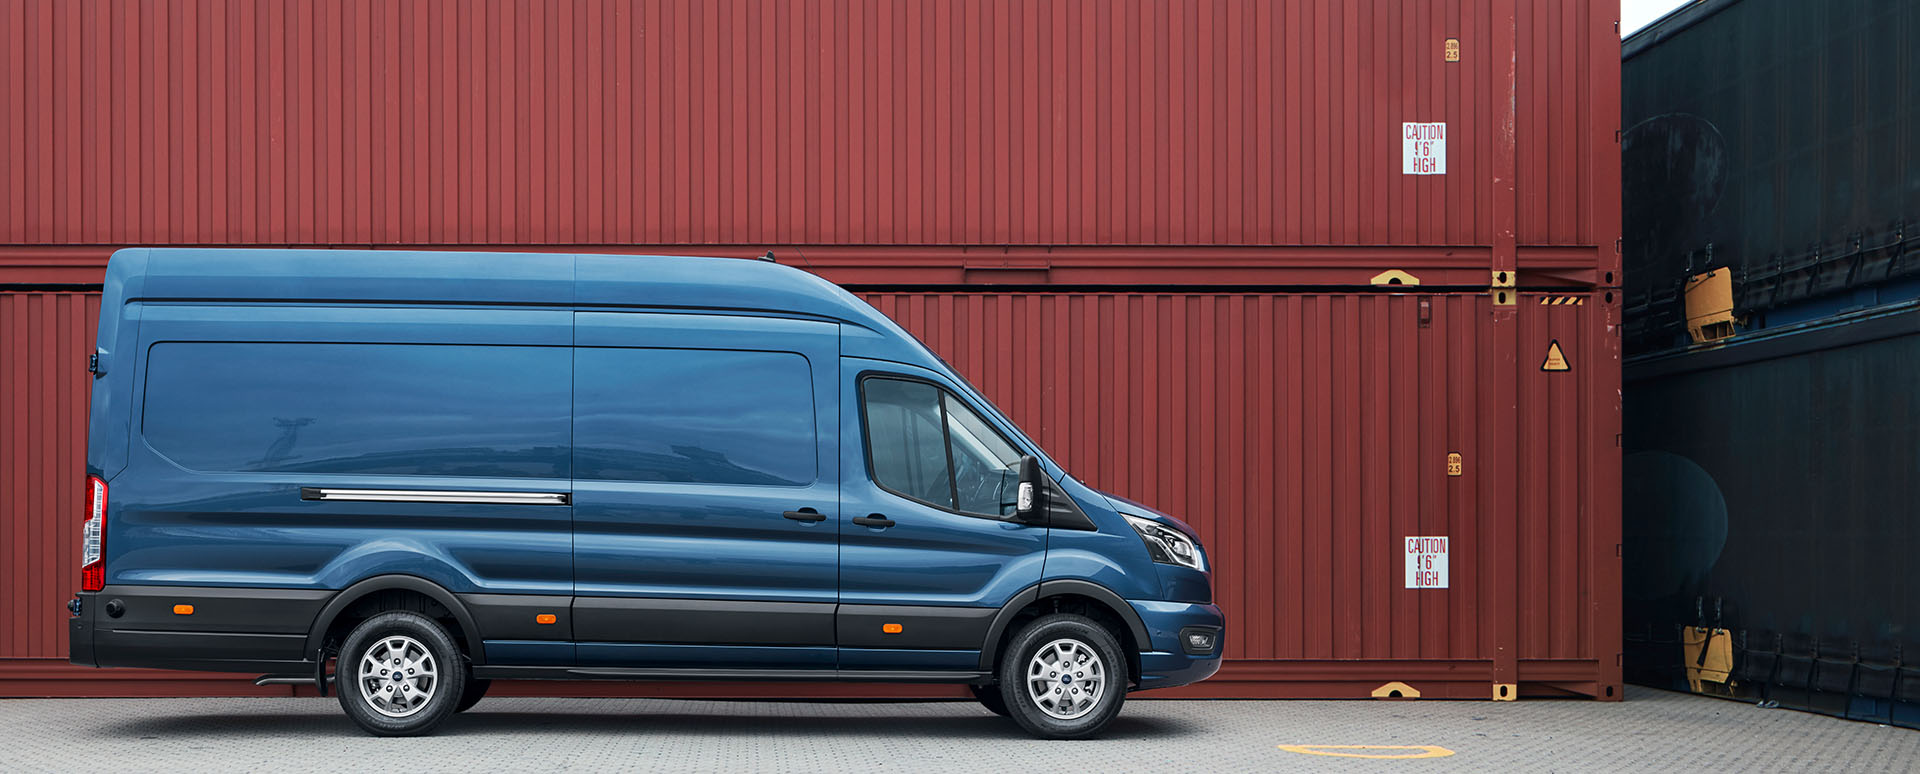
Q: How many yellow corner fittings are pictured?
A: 3